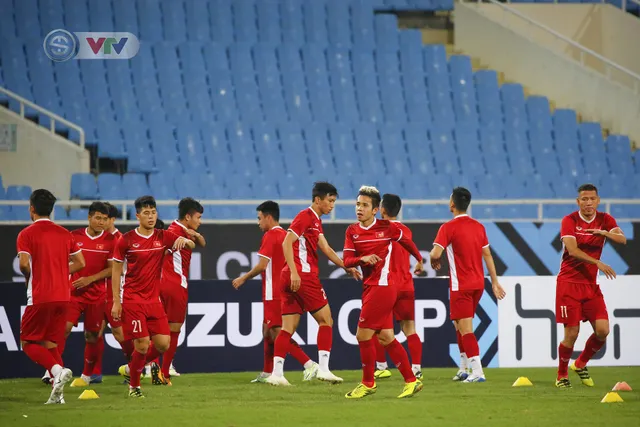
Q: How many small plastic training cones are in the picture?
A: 5